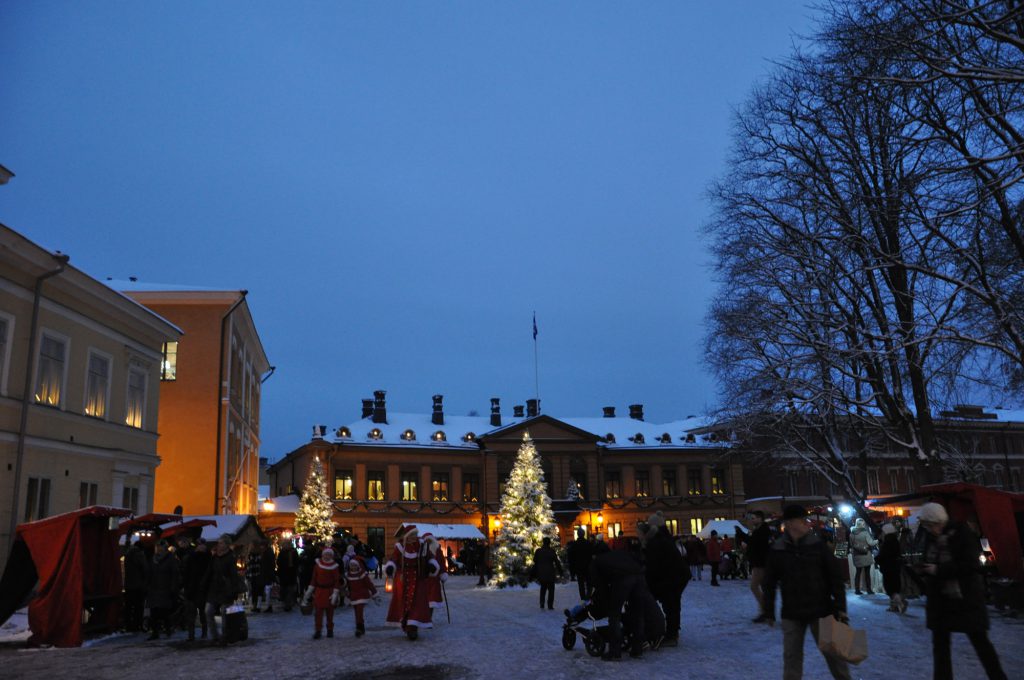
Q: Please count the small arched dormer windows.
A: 10